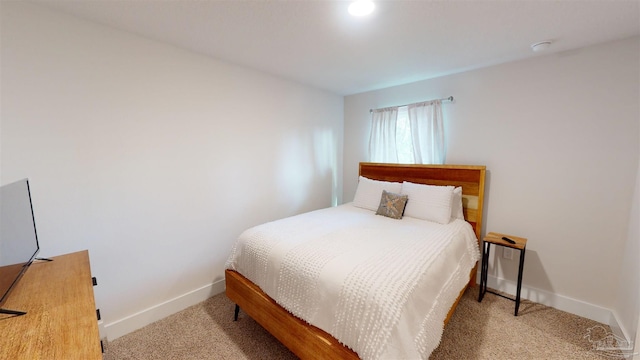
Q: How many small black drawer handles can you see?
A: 3